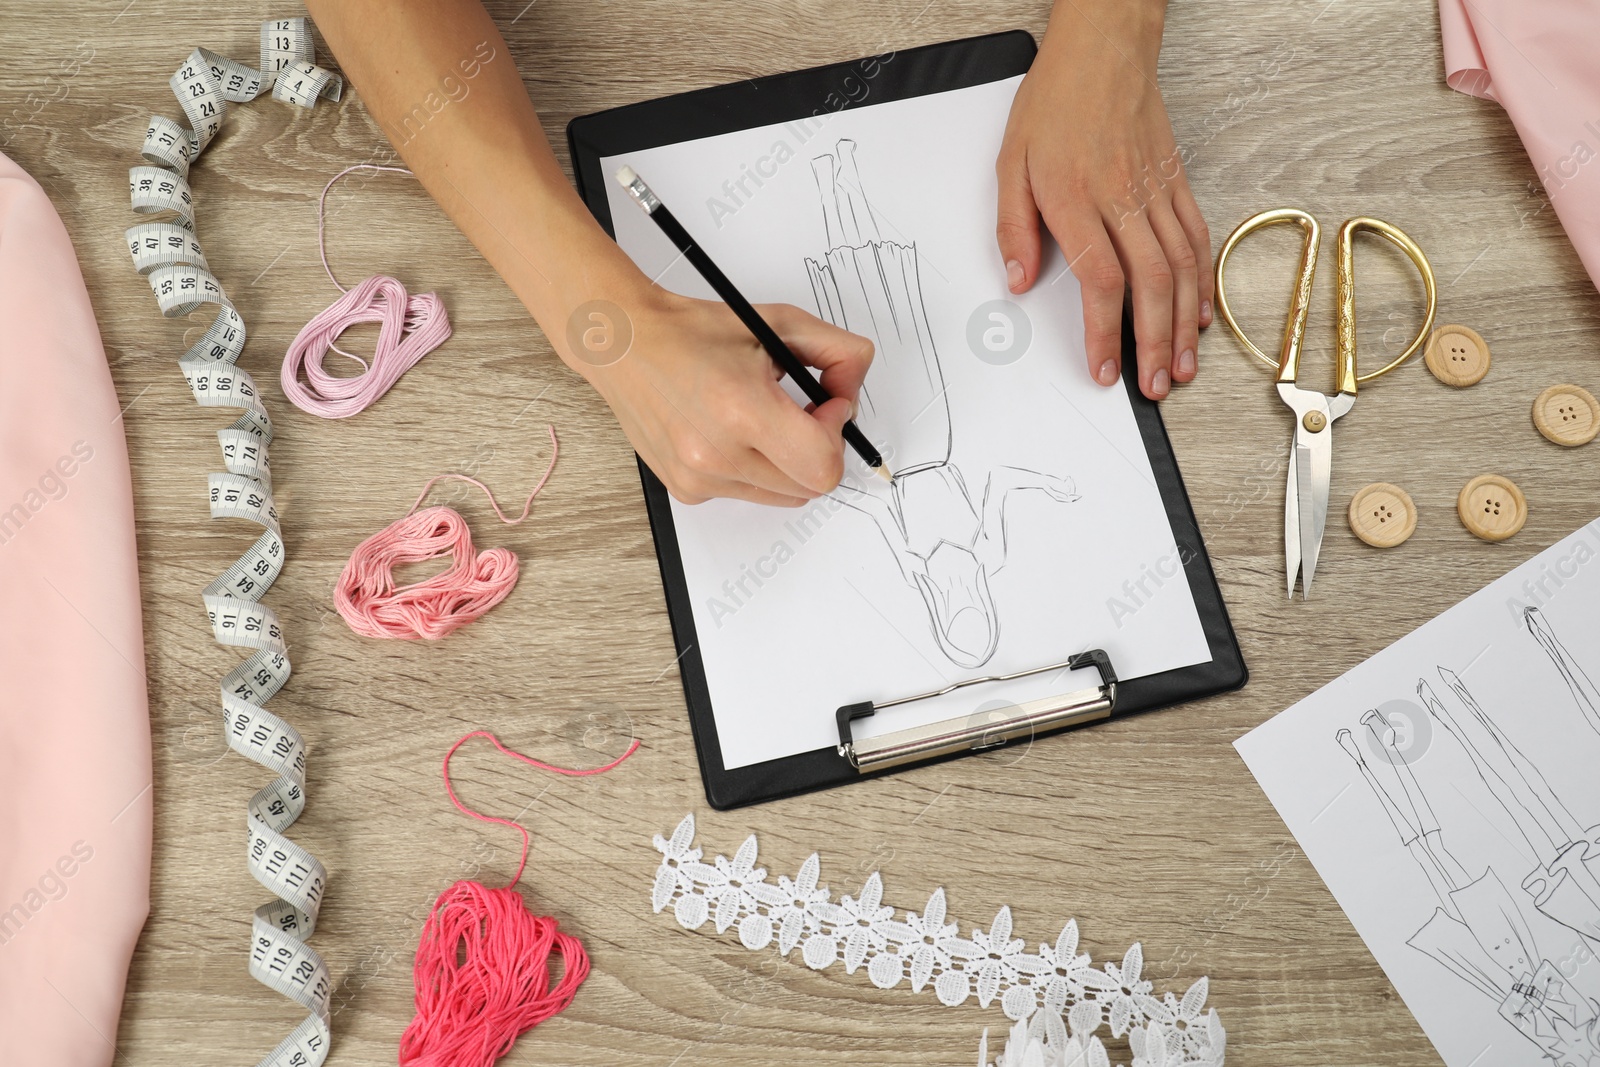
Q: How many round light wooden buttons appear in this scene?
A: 4